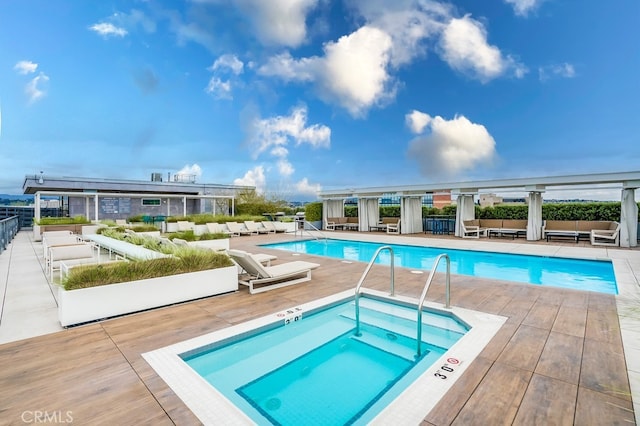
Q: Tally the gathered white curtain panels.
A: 6